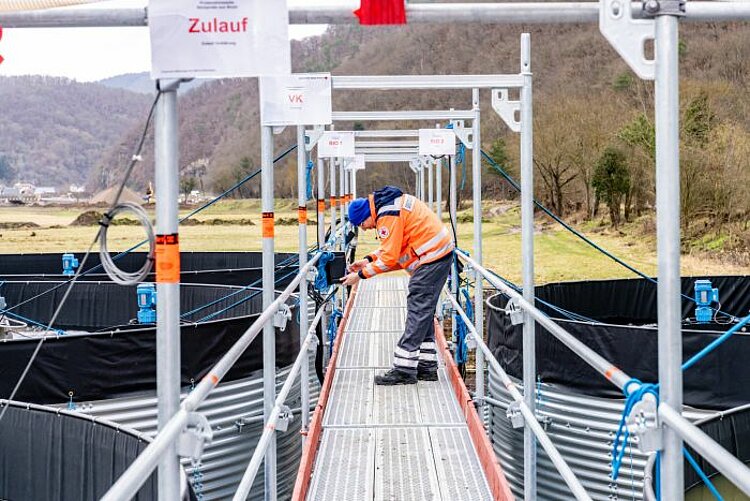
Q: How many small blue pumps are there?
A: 3